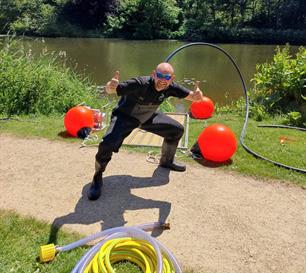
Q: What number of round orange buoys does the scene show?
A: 3